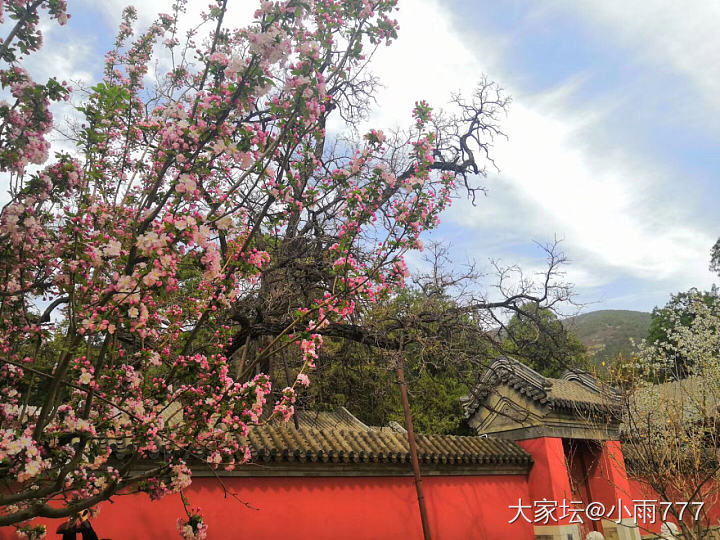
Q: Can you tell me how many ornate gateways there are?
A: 1